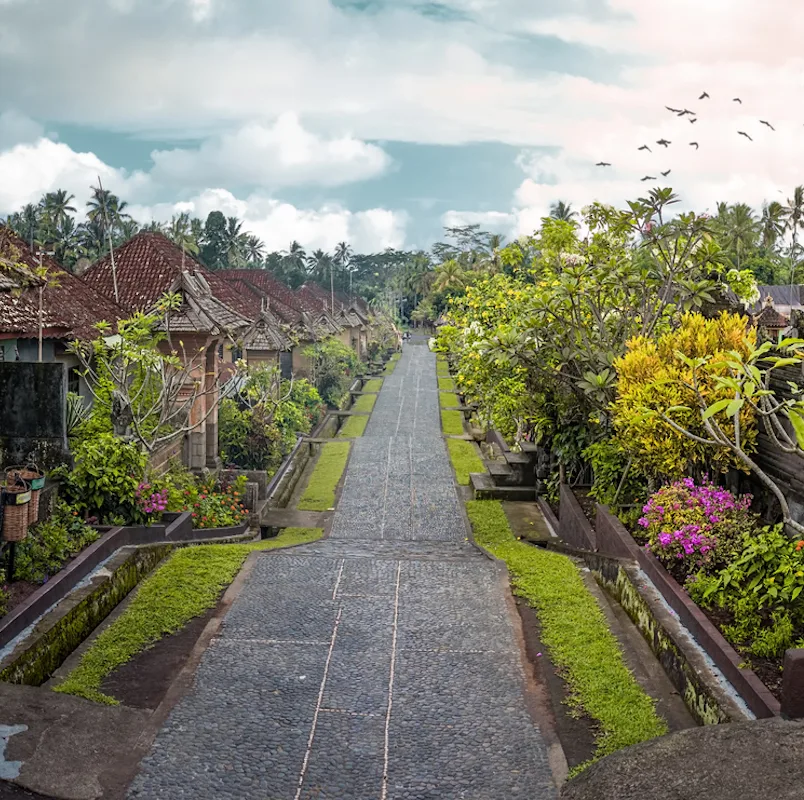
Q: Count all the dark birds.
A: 13